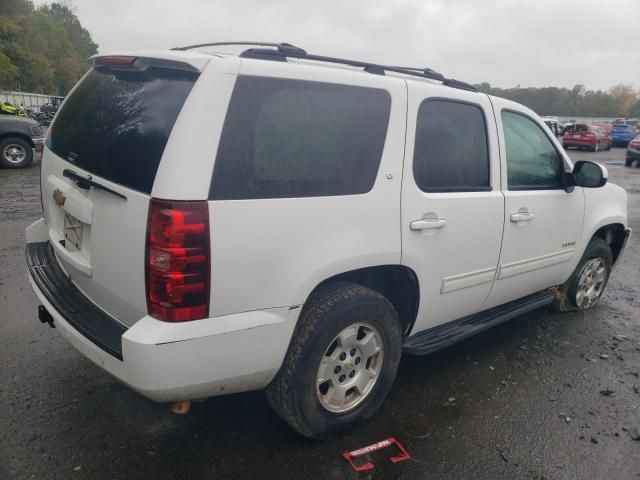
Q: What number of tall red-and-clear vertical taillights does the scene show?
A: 1